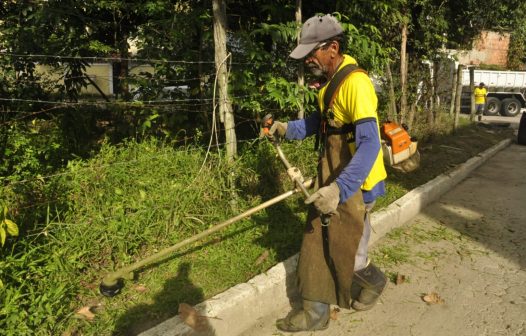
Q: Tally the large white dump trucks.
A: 1